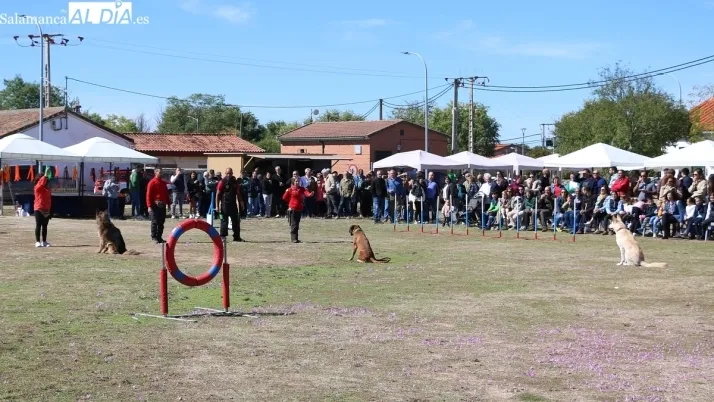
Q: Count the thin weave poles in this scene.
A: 12